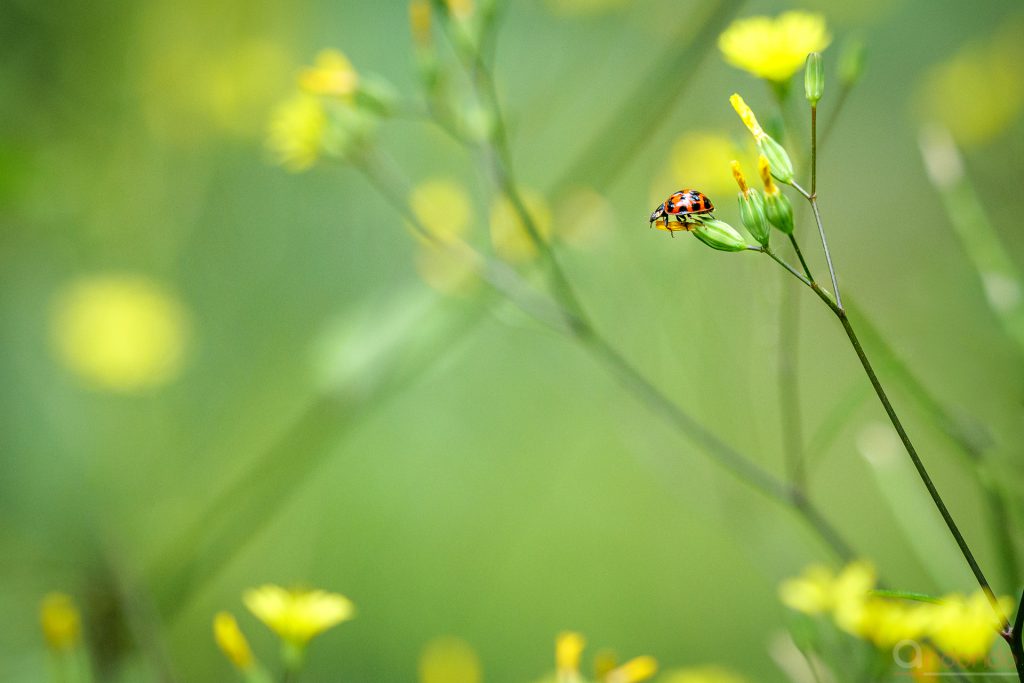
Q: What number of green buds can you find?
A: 5